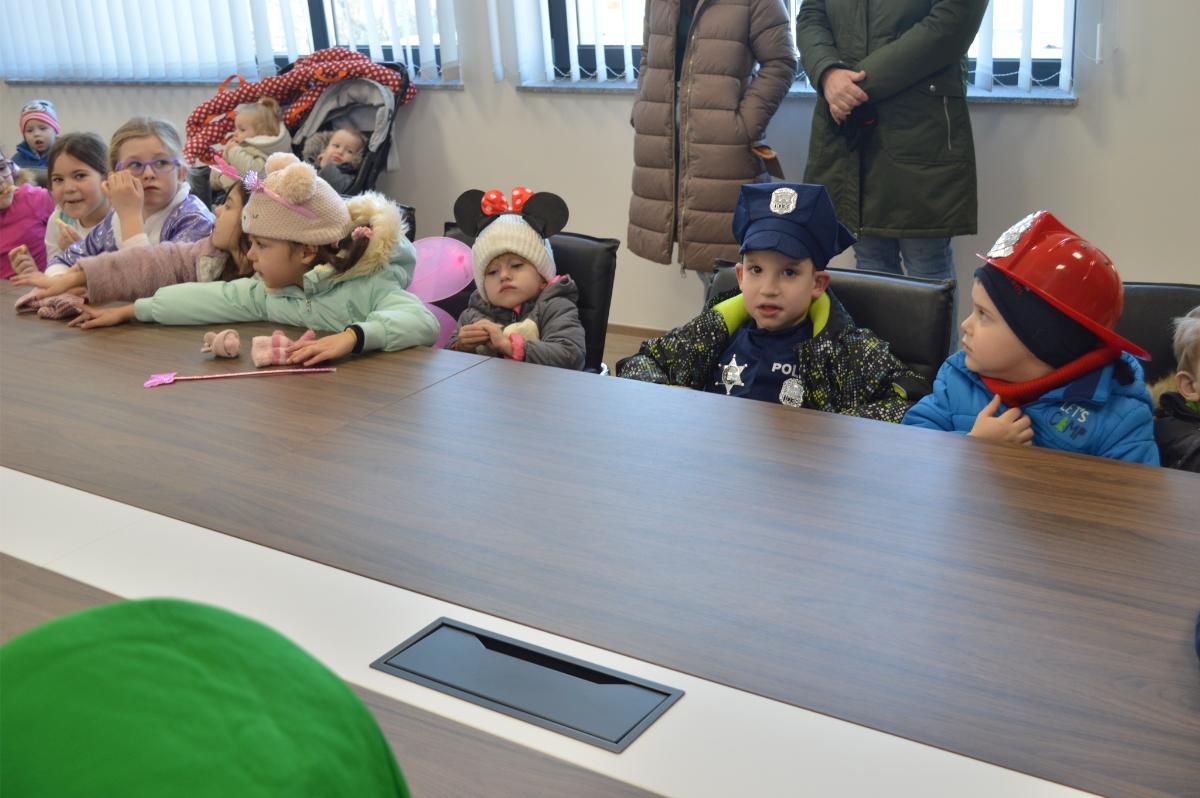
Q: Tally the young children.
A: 12